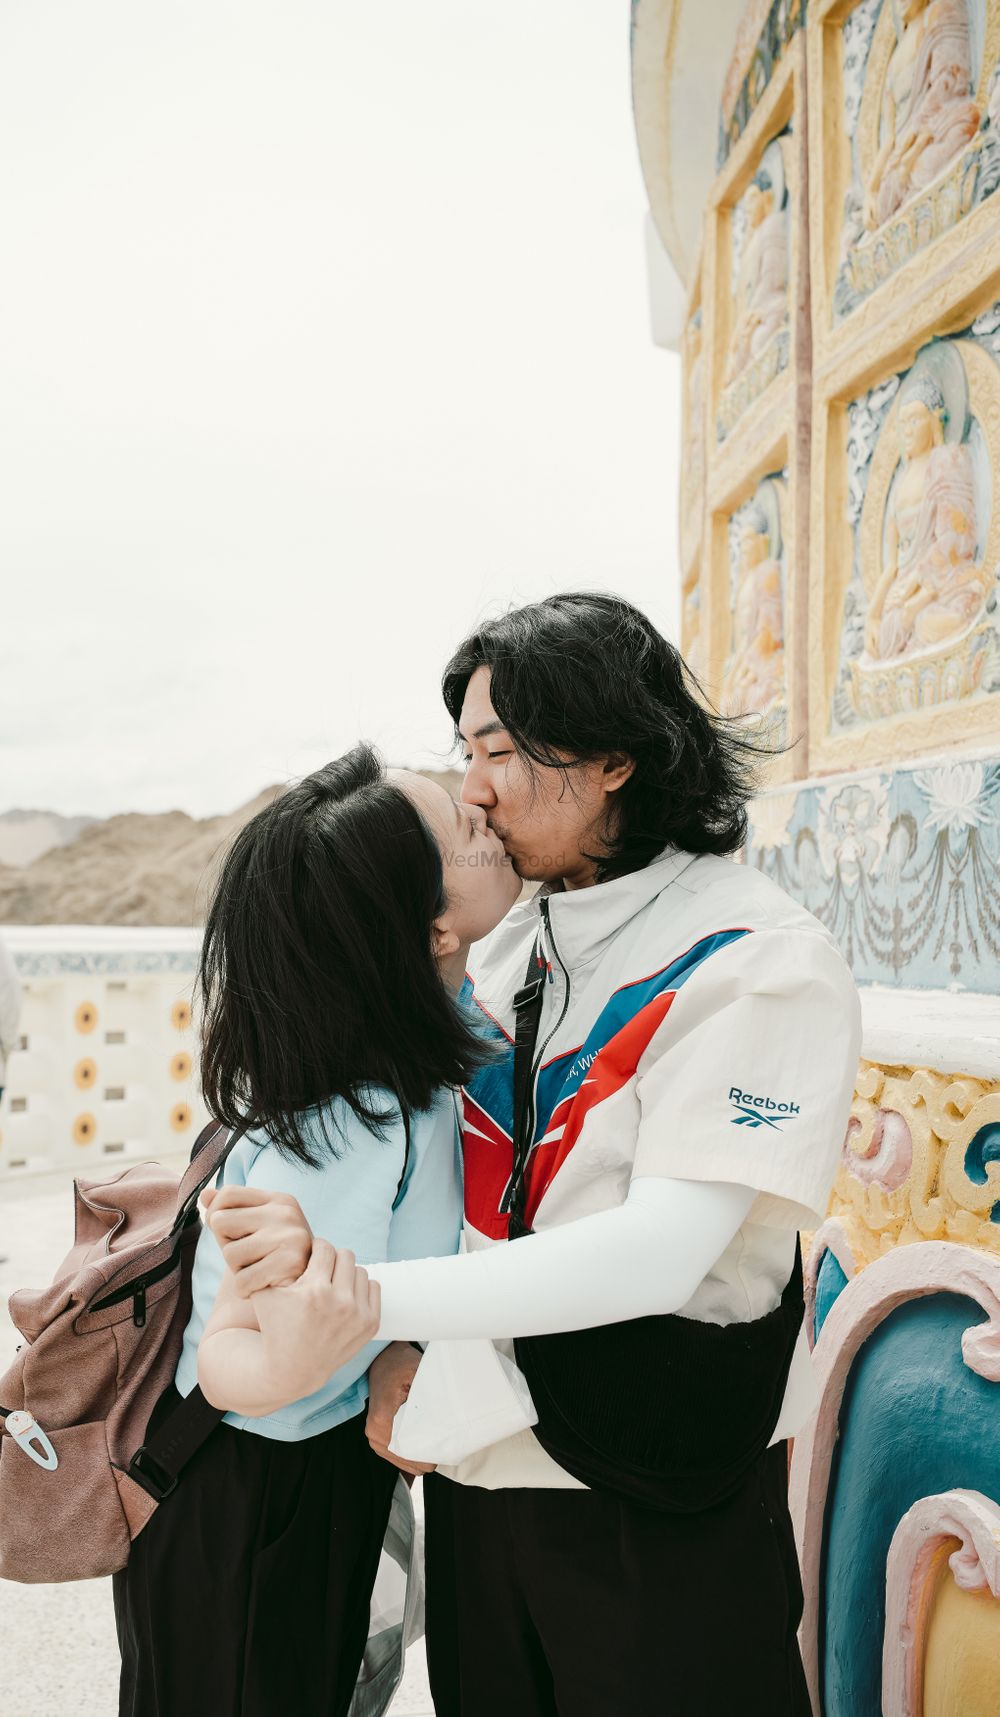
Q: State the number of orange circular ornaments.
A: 6